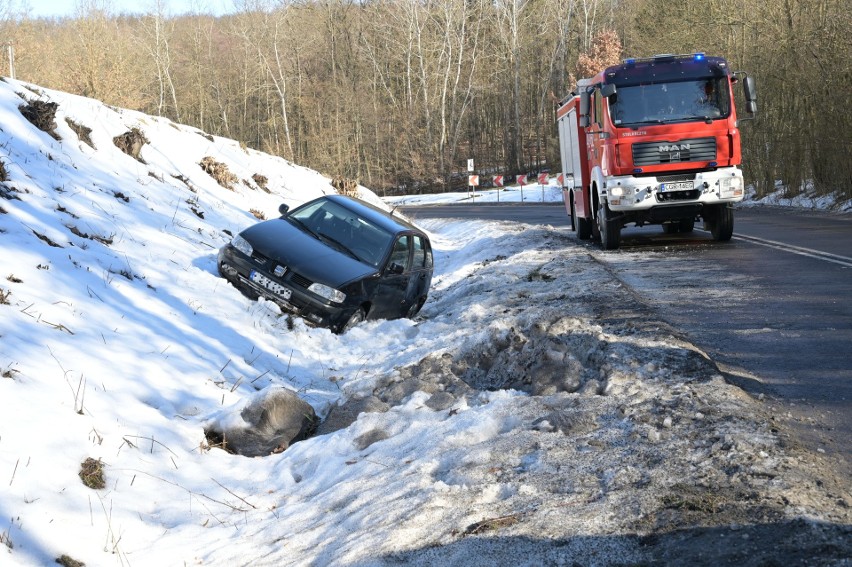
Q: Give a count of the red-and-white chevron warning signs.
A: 5